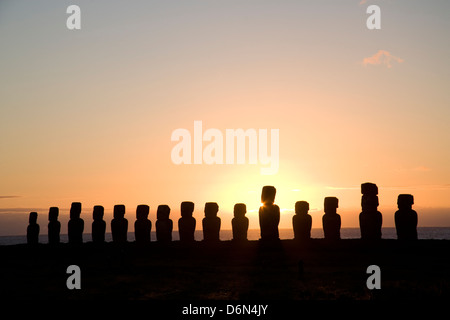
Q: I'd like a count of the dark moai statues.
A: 15